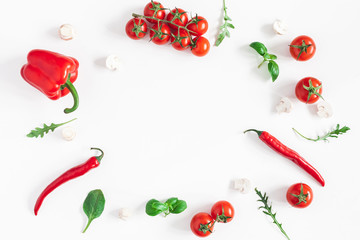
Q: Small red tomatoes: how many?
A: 12